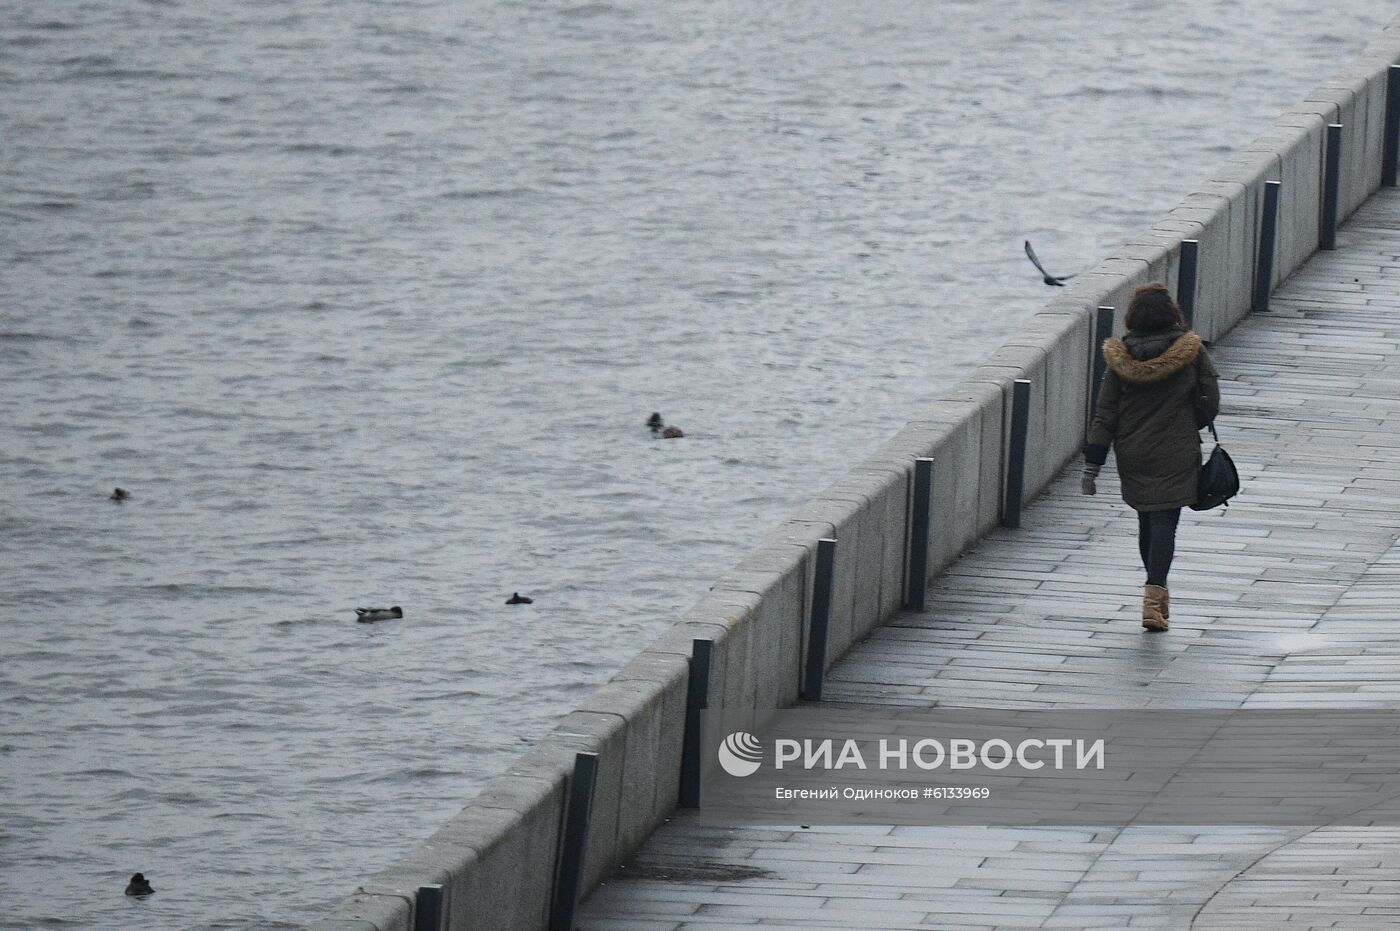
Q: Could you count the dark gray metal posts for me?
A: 11